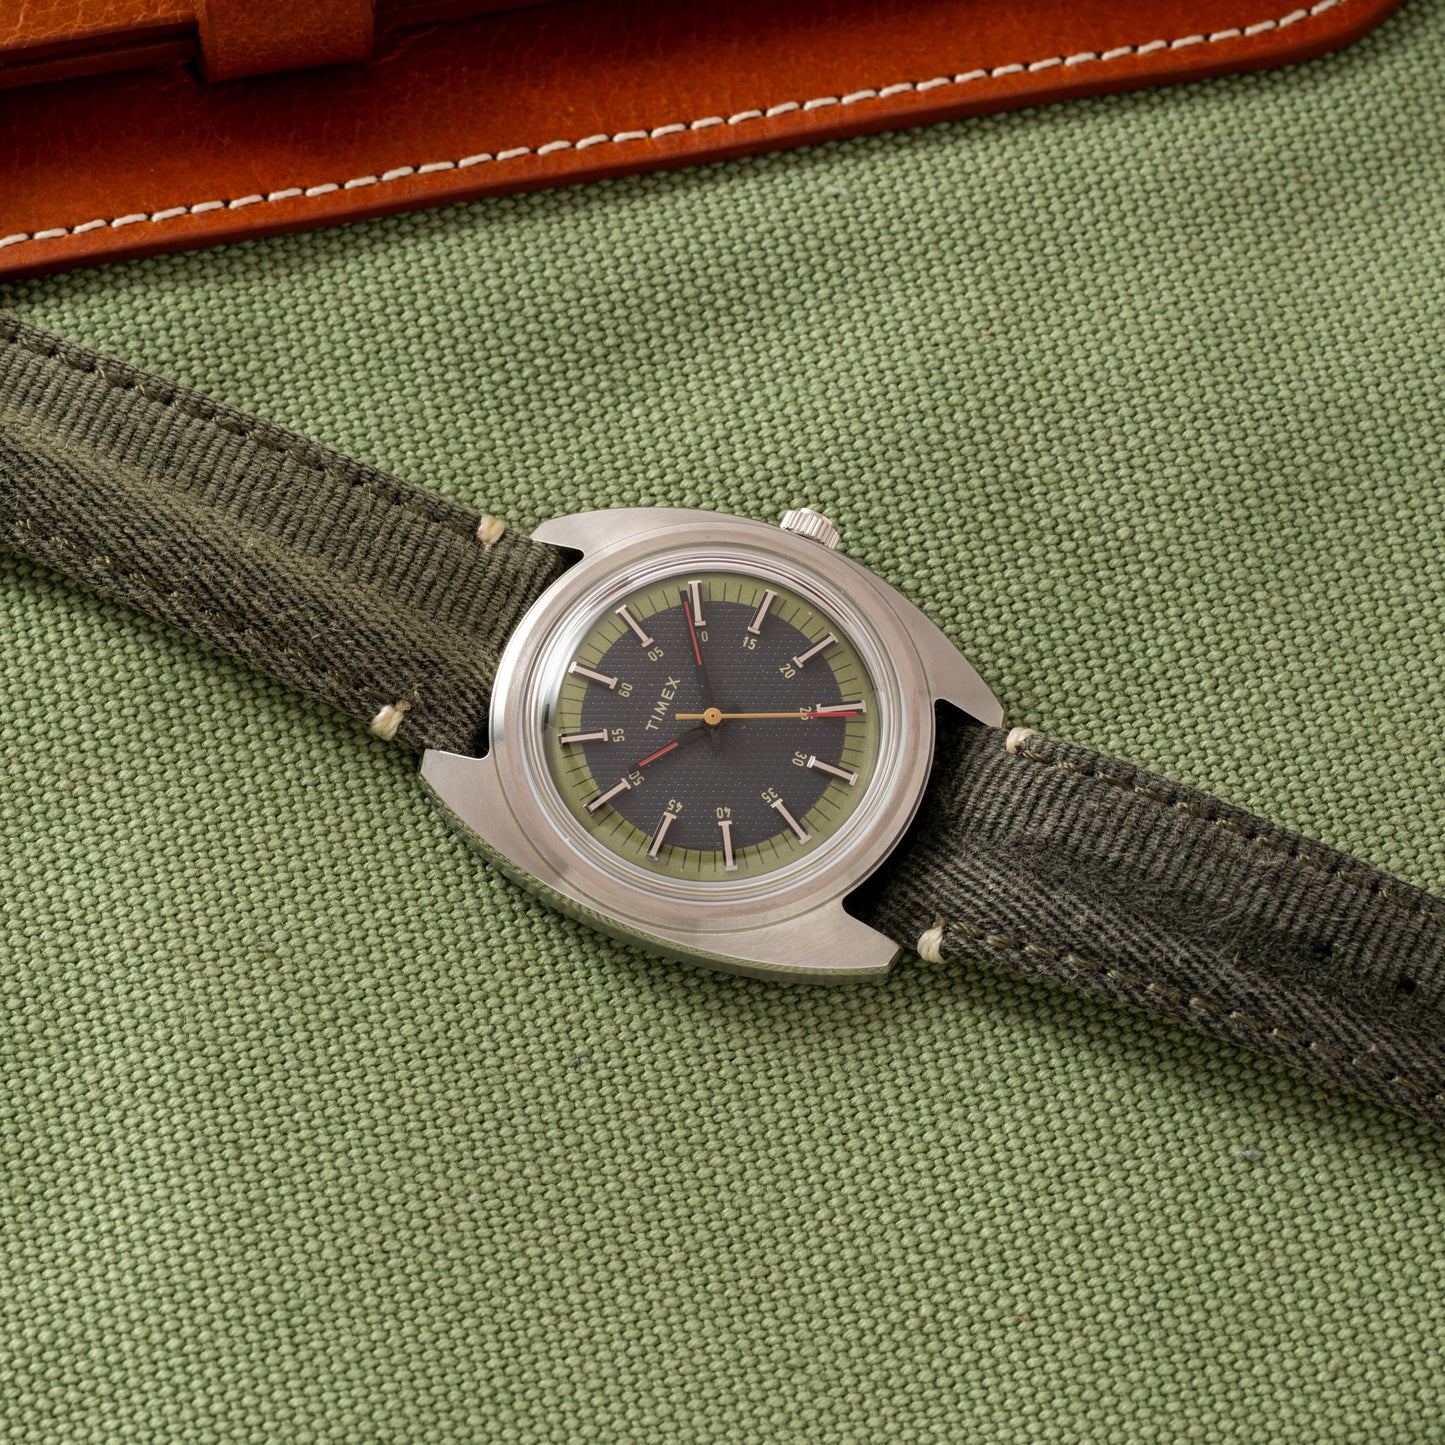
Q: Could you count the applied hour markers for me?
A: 12